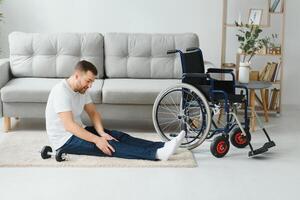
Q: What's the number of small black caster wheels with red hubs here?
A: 2